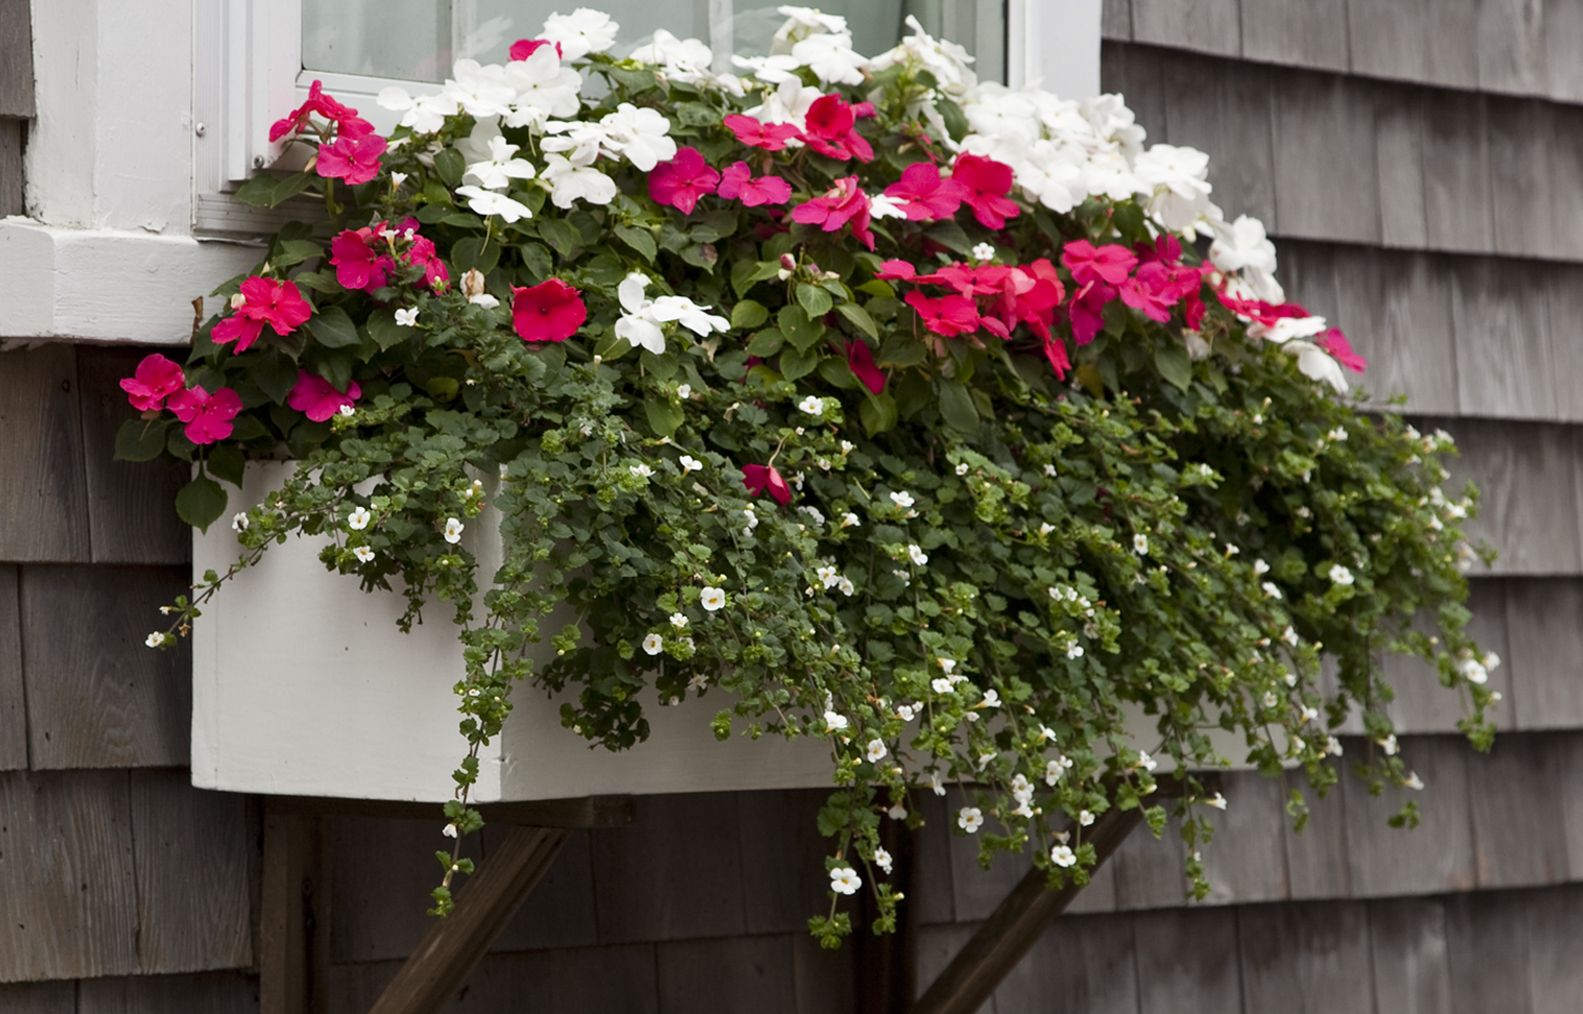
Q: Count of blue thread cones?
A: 0